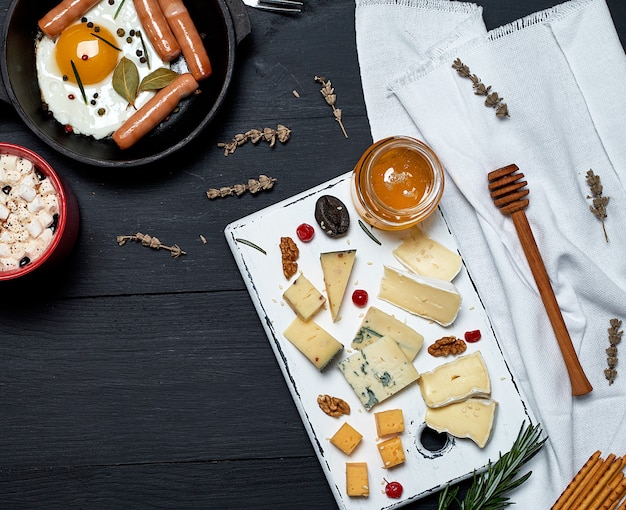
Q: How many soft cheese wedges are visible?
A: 4